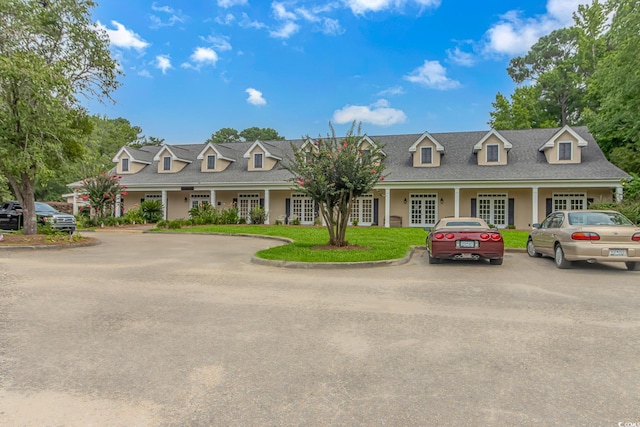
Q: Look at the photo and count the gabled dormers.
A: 9